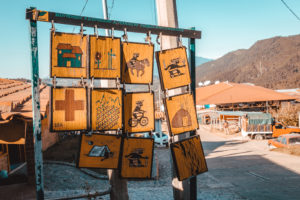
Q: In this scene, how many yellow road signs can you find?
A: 11